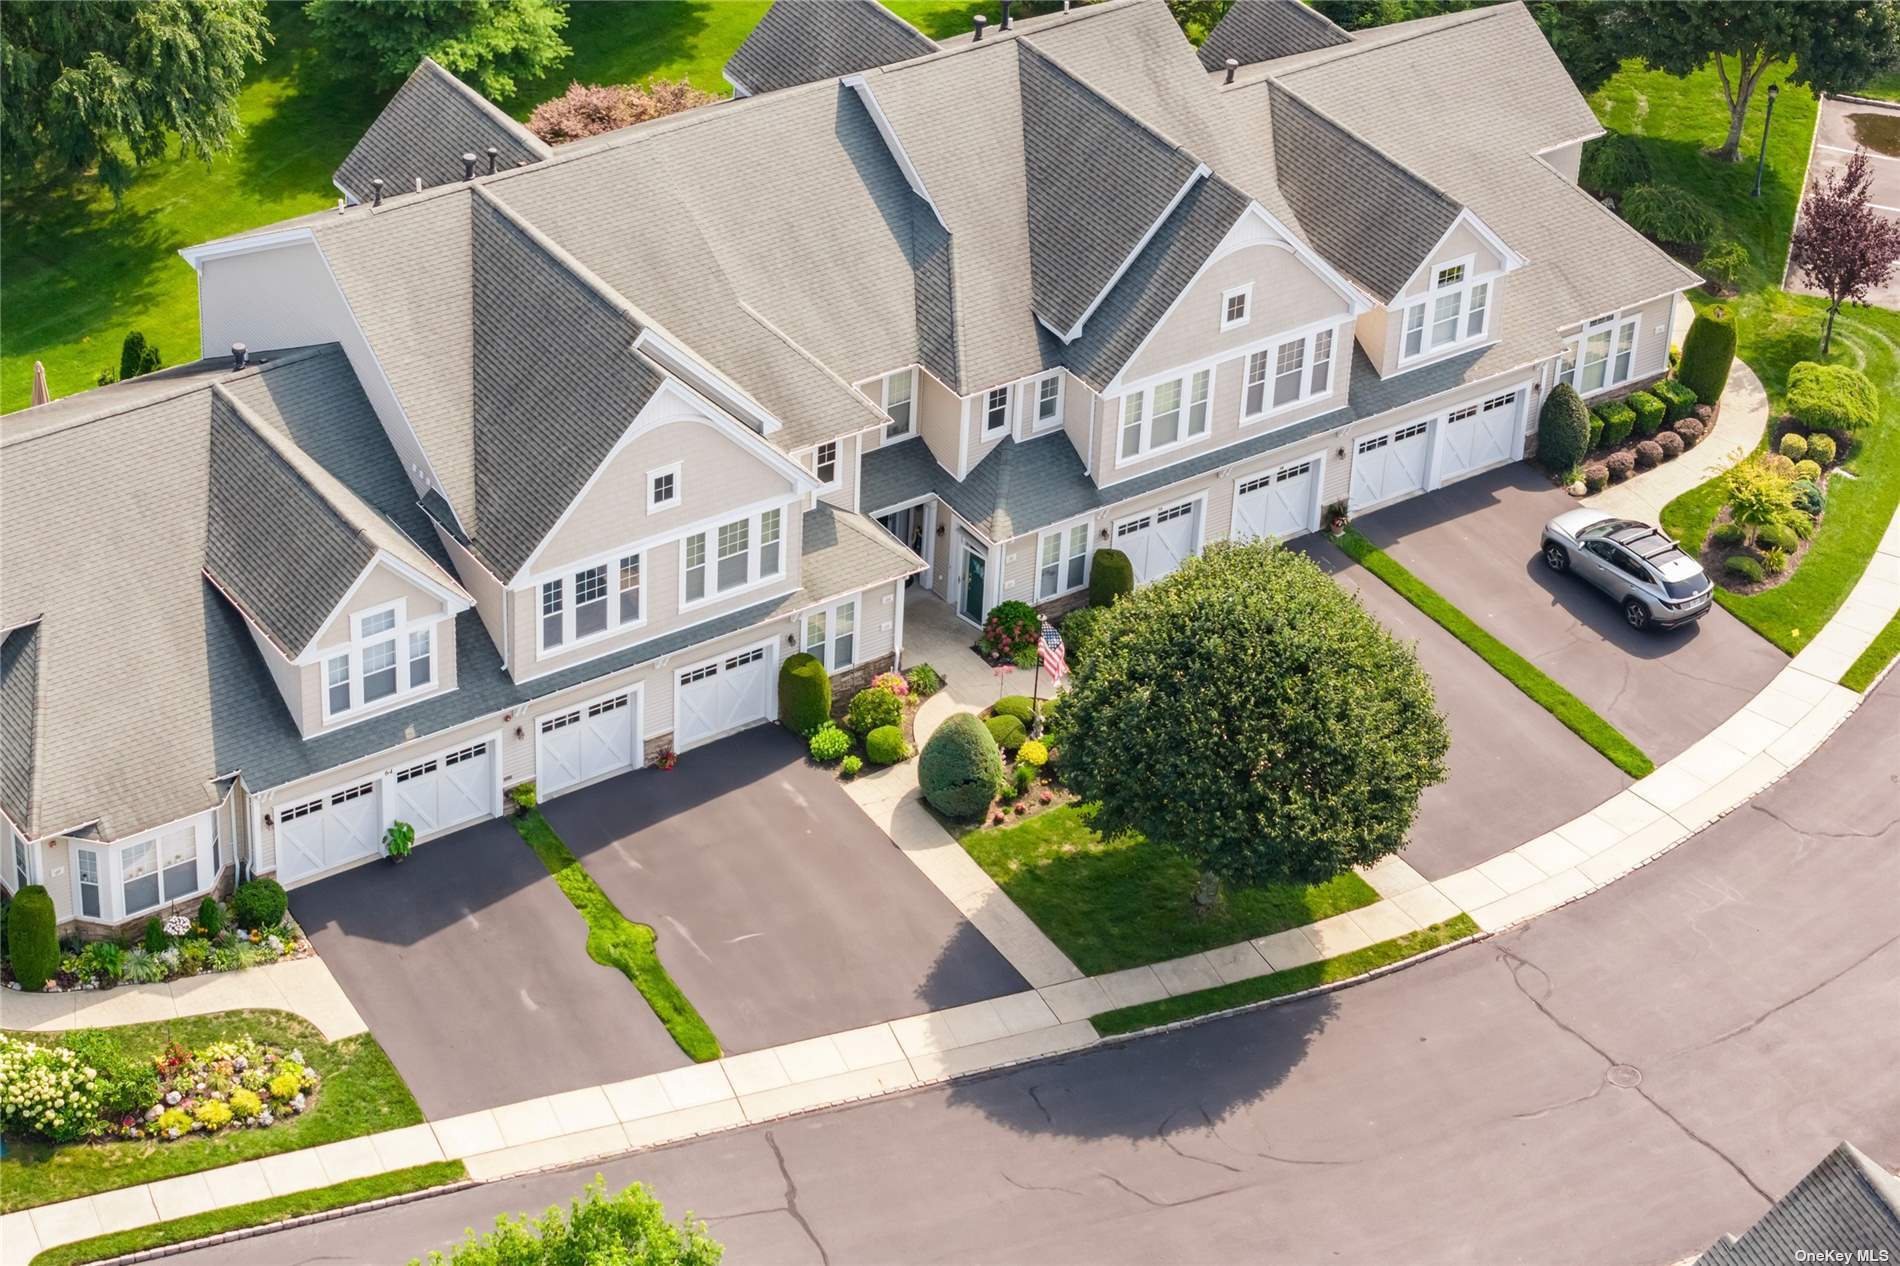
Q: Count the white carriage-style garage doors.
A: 8